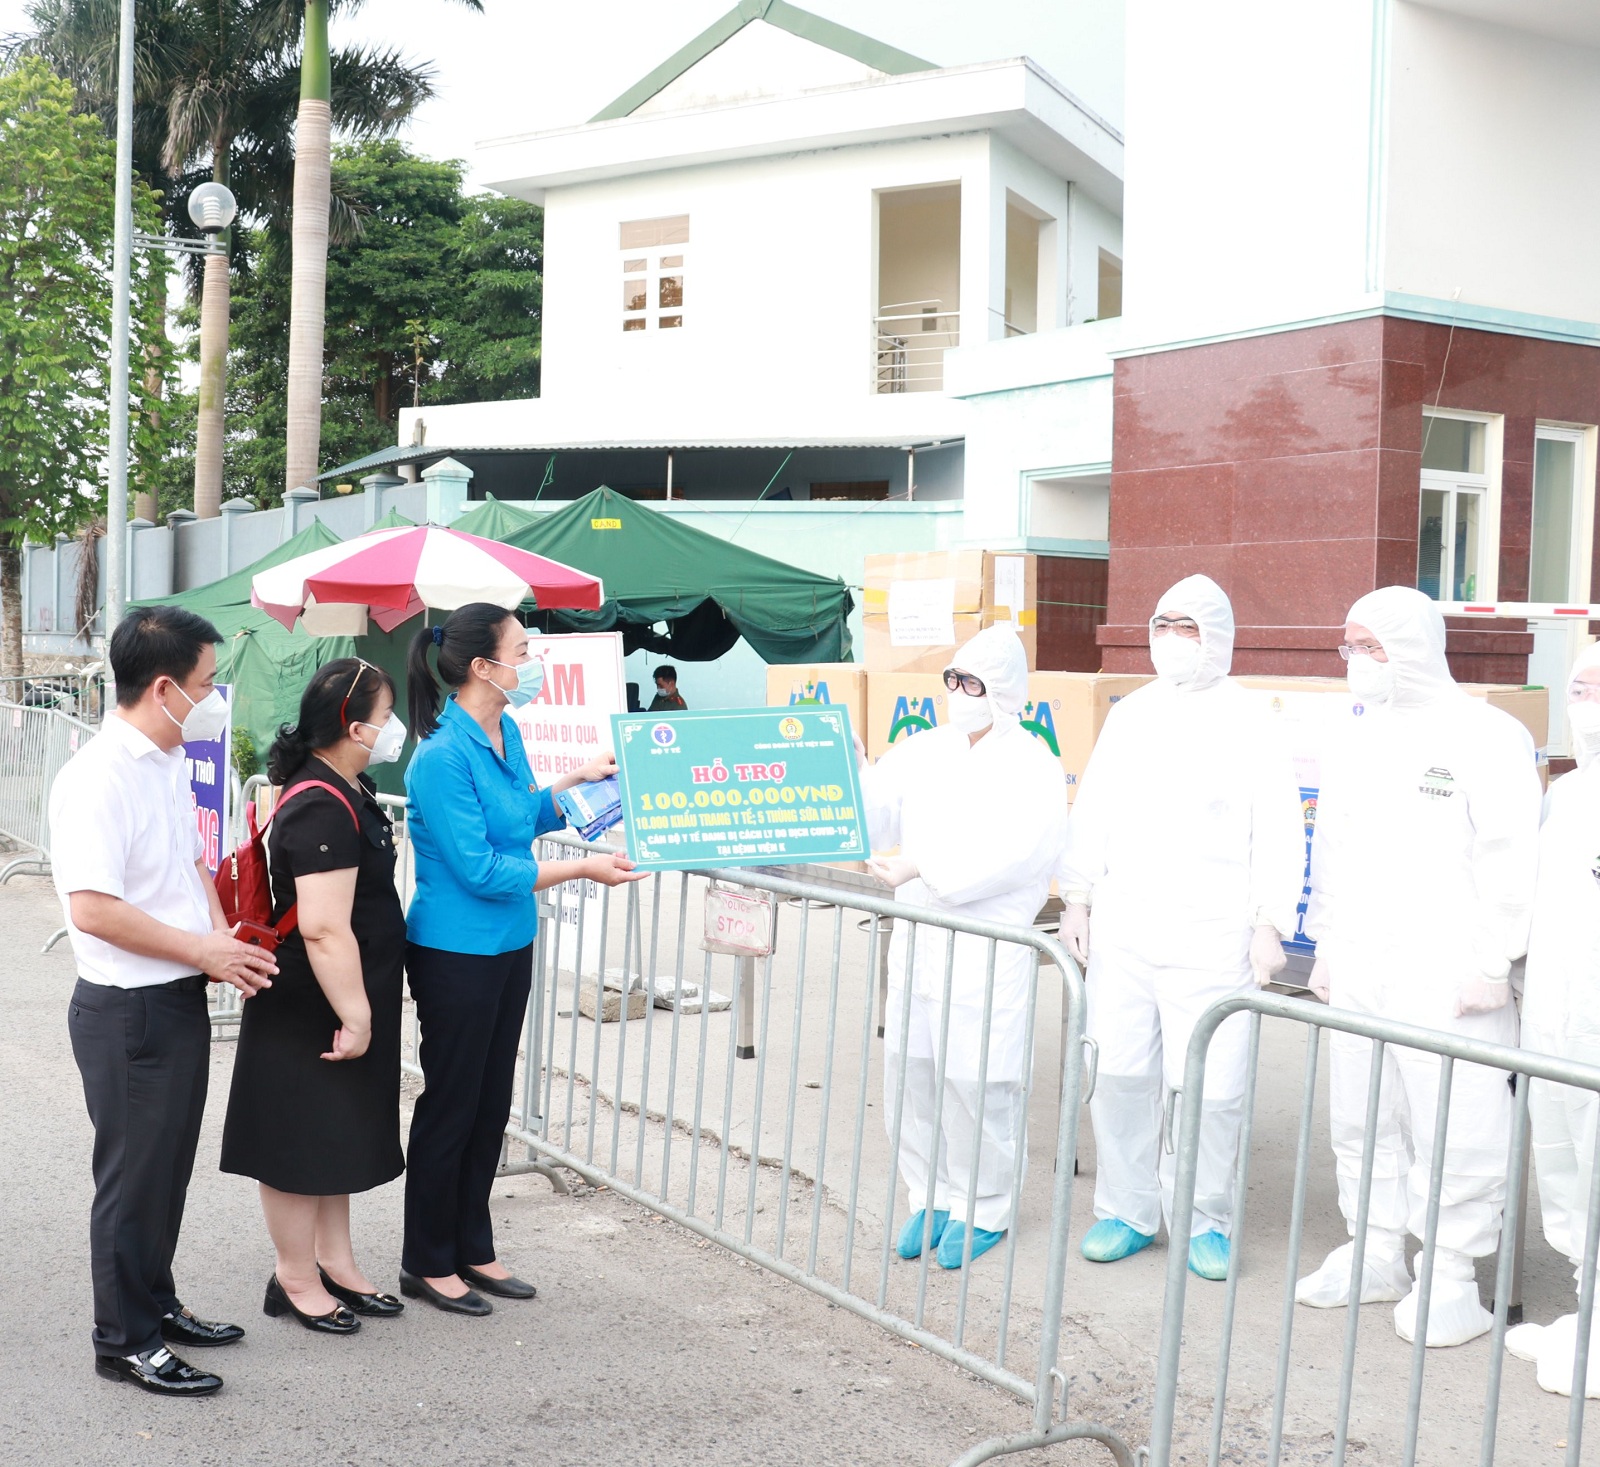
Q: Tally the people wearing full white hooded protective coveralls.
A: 4